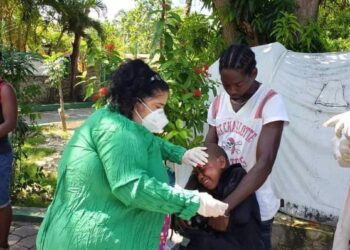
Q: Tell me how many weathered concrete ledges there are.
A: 1